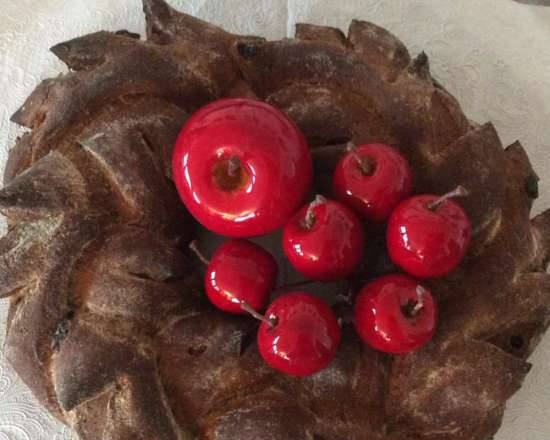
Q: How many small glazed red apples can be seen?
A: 6